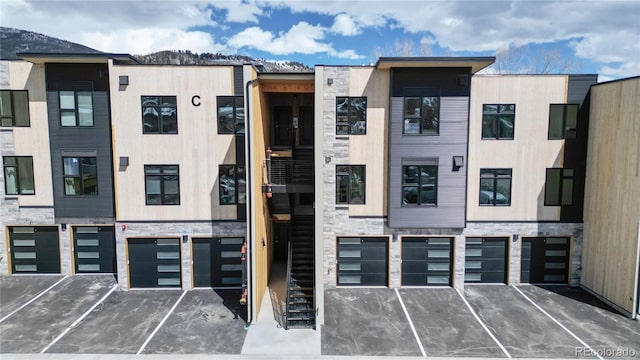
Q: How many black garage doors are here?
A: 8